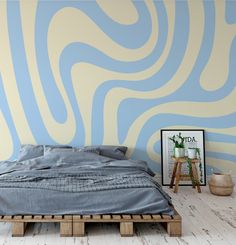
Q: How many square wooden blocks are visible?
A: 5